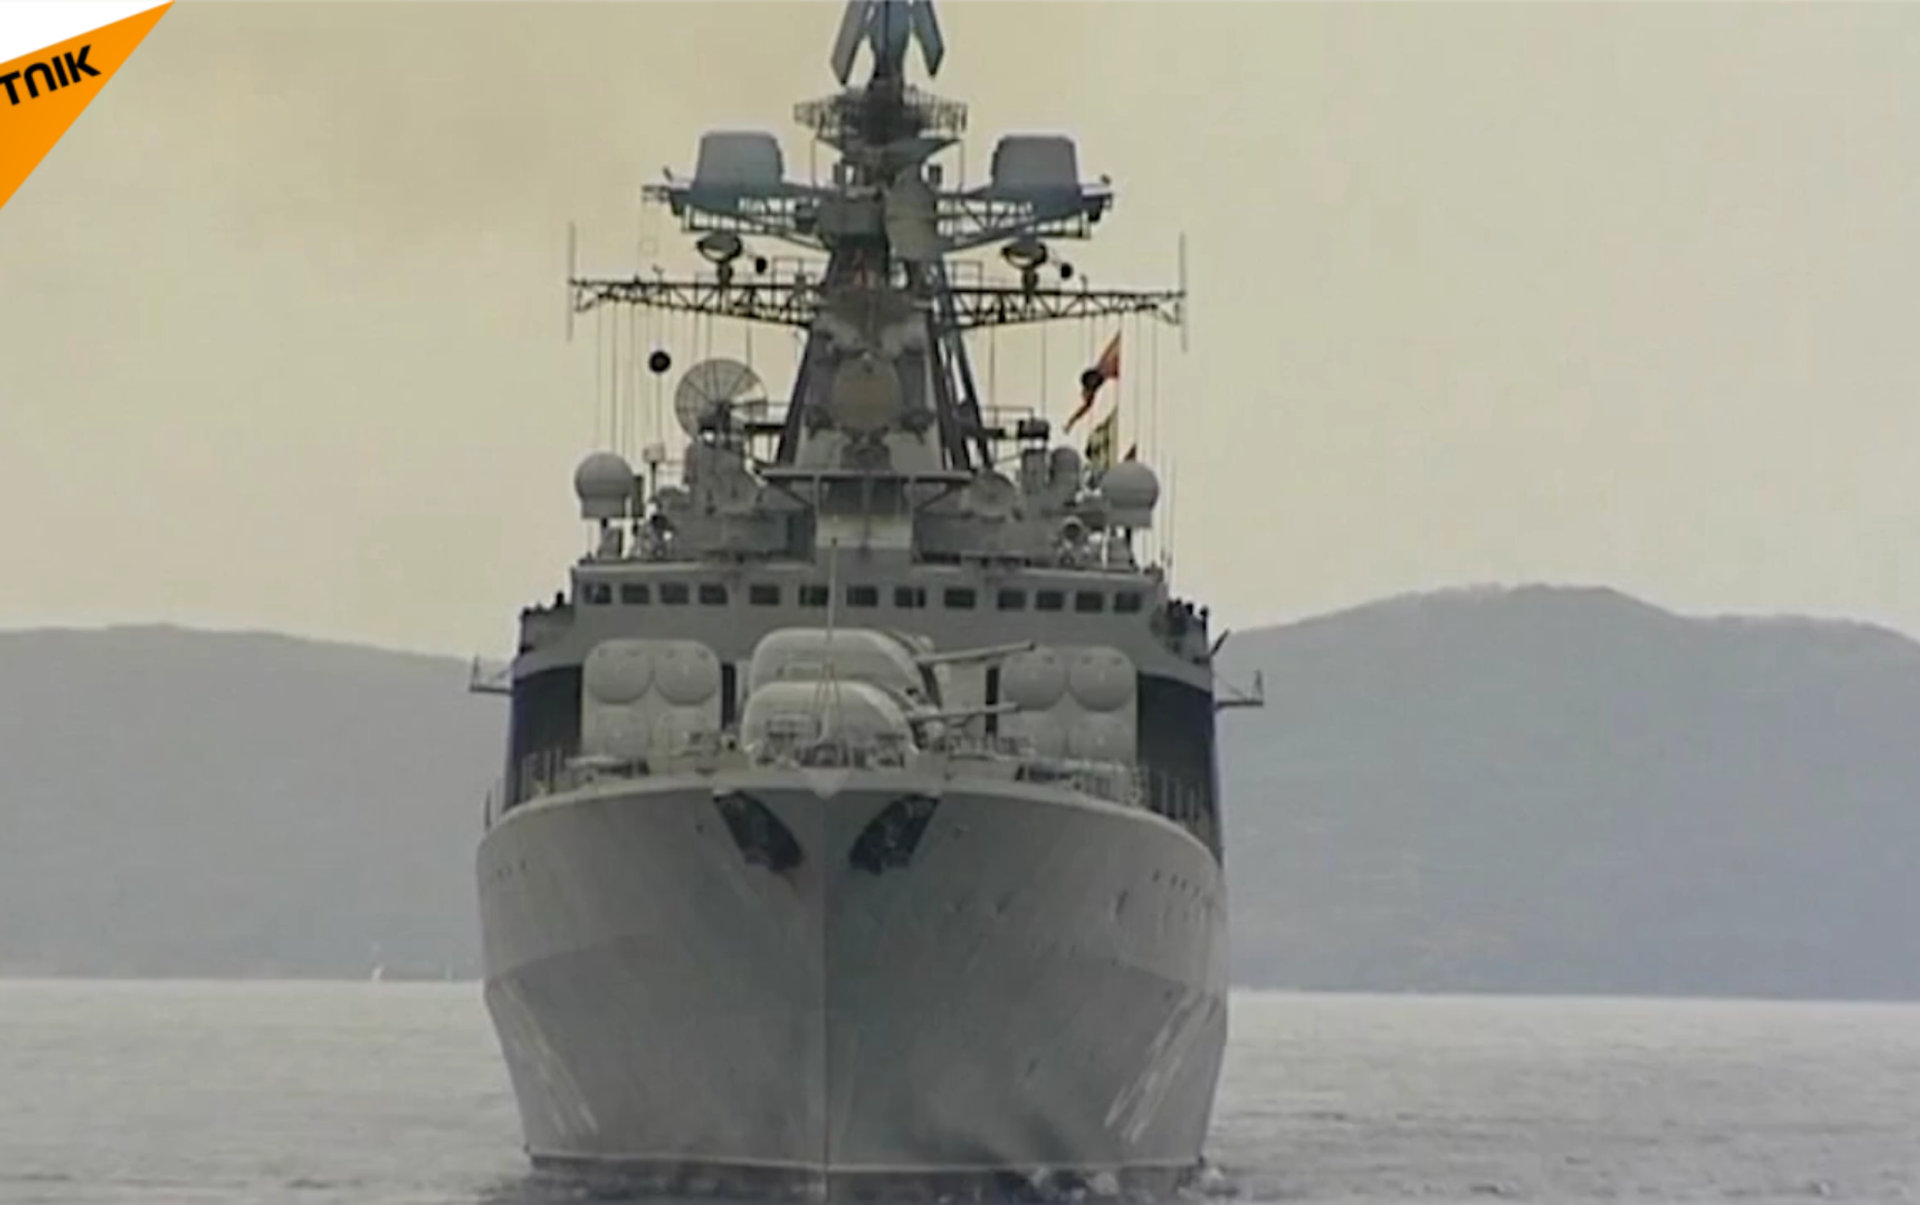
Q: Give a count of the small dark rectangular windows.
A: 13